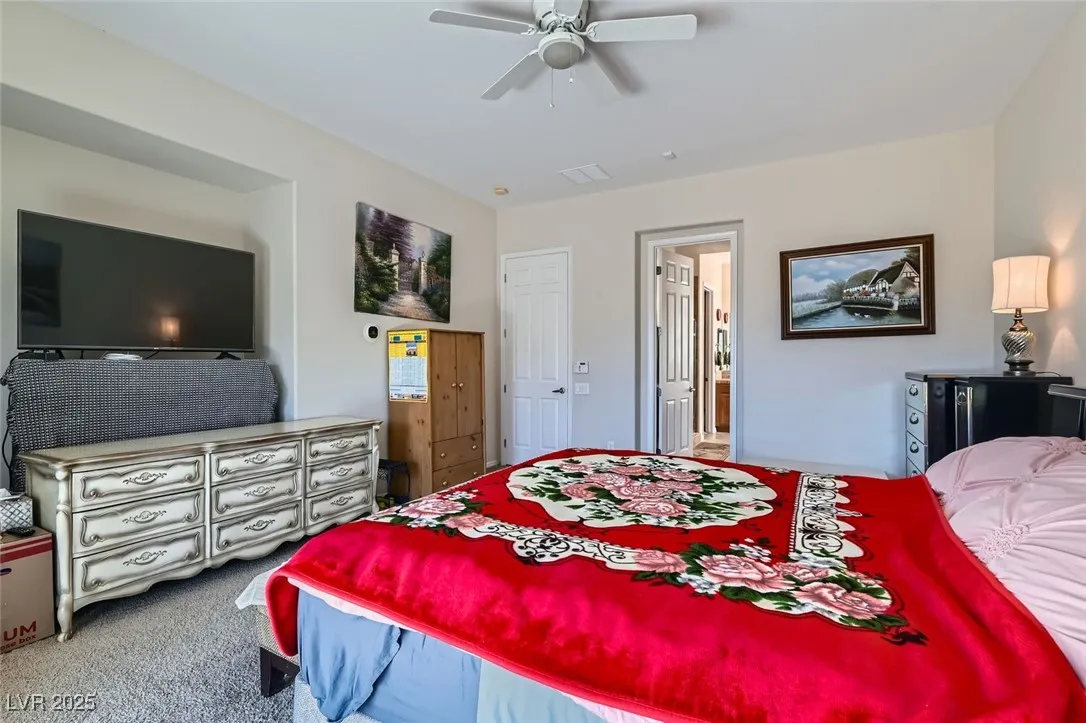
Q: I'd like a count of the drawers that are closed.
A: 15